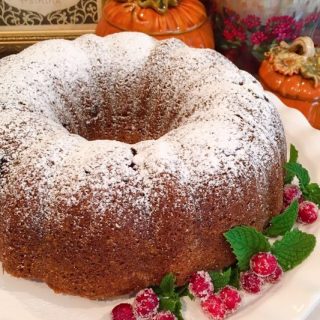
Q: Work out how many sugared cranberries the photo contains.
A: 11